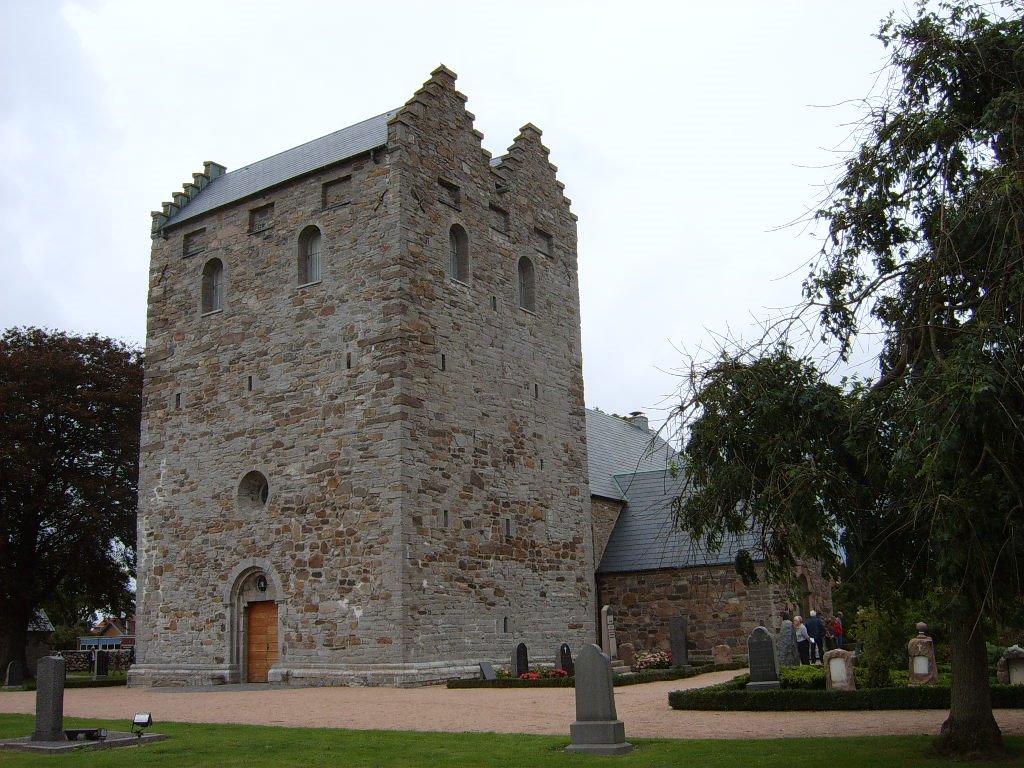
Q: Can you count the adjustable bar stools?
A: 0